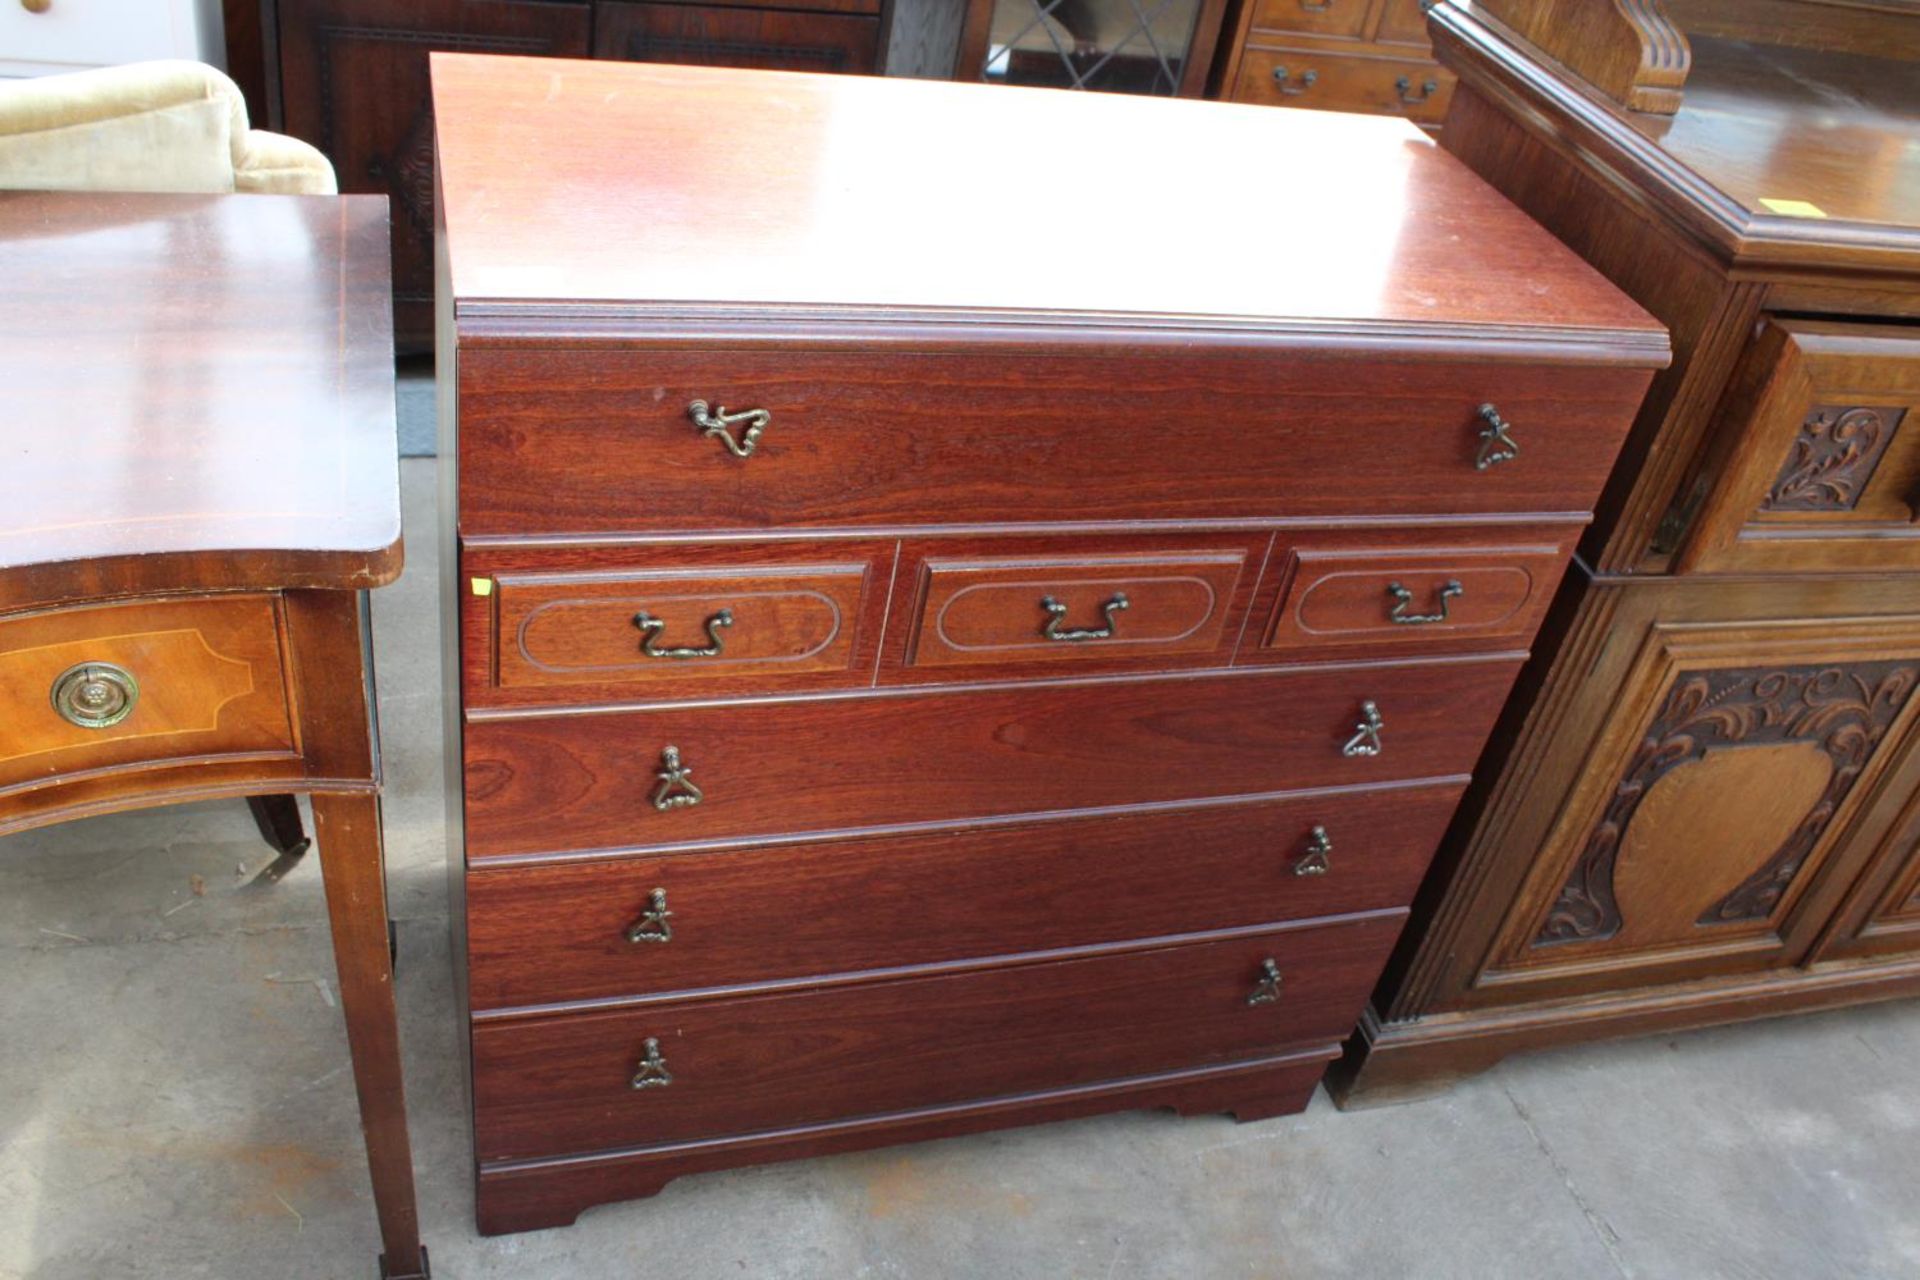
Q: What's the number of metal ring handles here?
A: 1